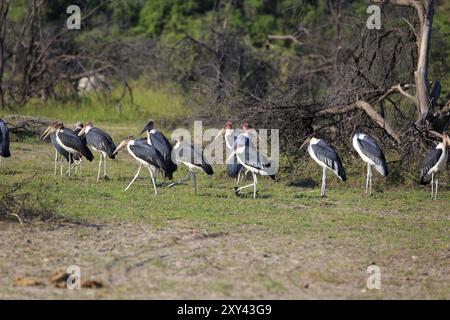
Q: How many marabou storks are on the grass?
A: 14